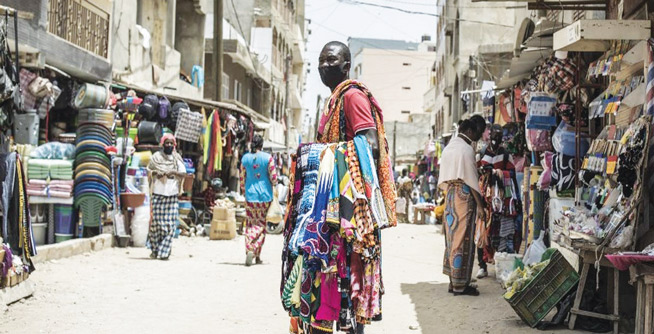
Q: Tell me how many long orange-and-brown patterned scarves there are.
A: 1